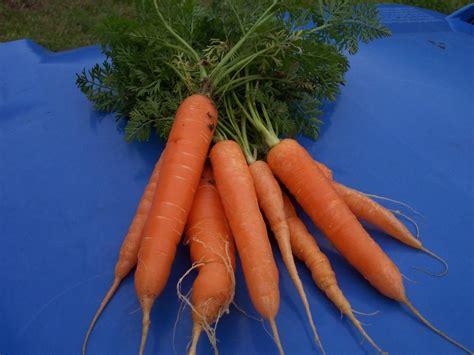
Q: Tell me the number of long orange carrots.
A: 8